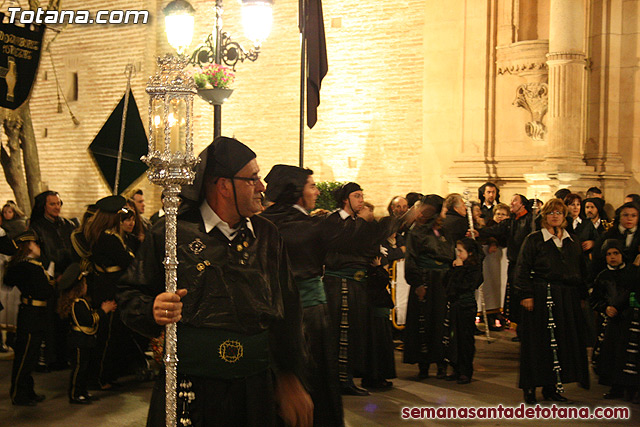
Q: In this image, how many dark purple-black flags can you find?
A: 1